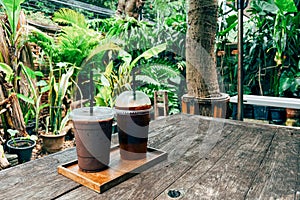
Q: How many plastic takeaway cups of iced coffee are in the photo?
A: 2